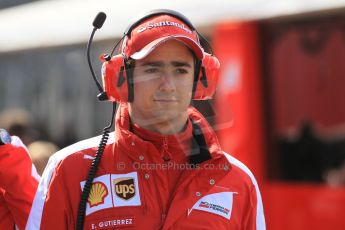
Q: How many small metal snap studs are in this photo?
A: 6